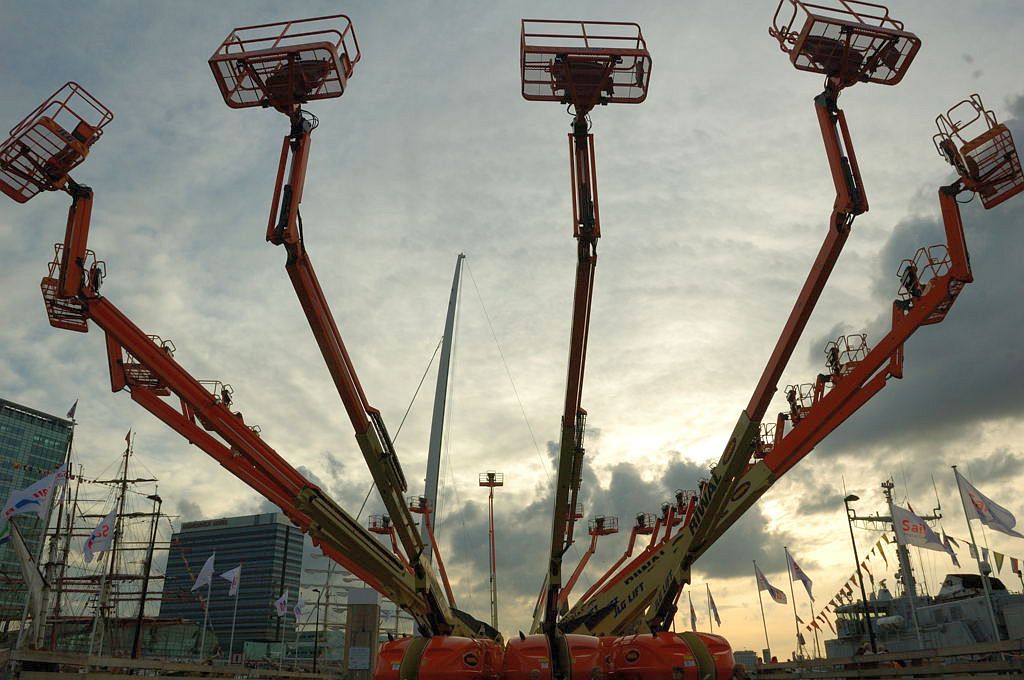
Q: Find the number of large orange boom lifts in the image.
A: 5